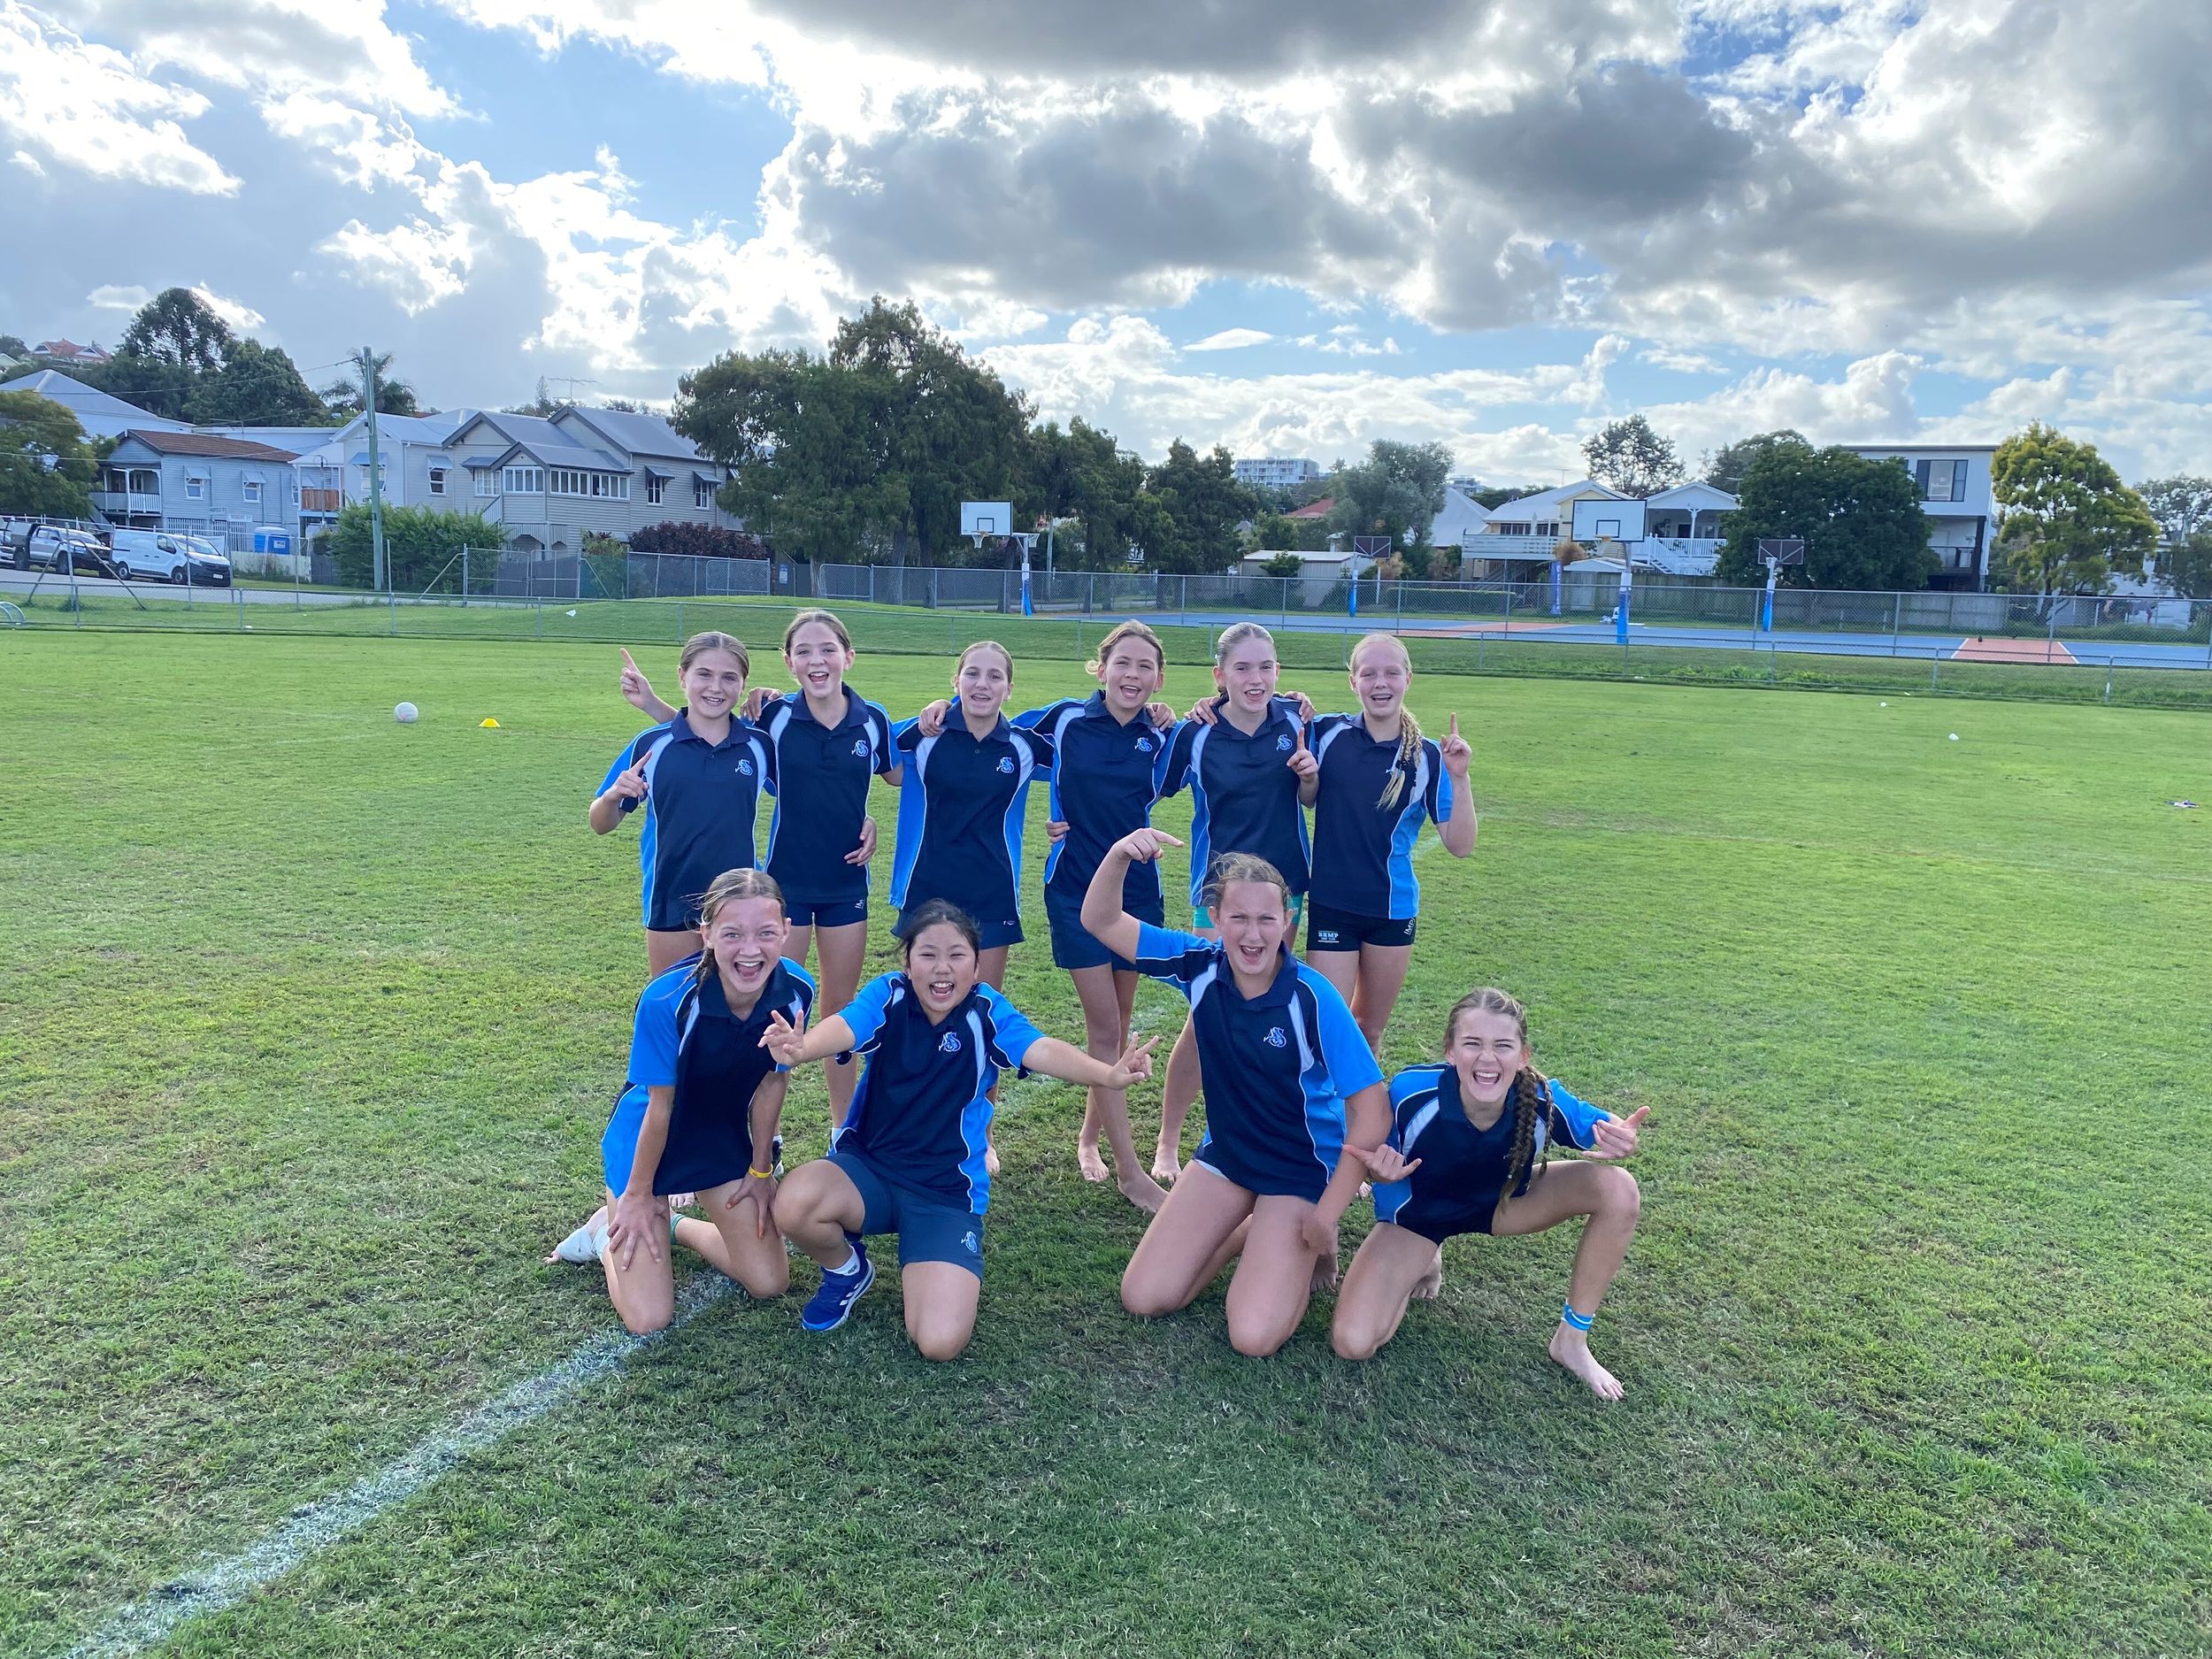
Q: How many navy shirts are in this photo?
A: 10